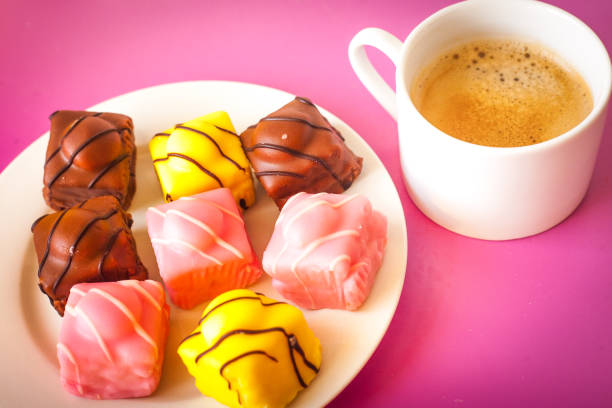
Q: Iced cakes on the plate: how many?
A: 8